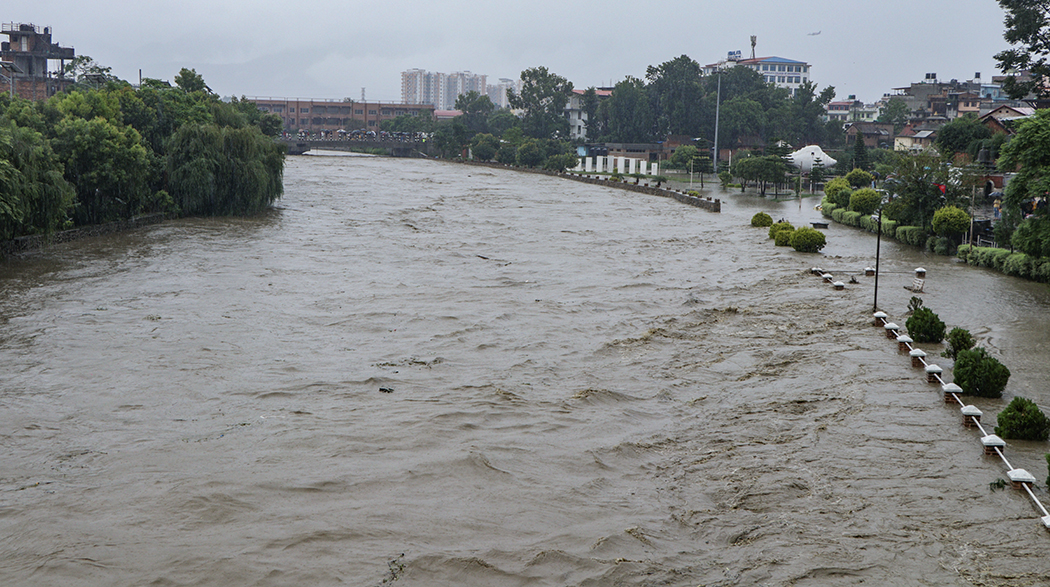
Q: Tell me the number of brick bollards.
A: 15